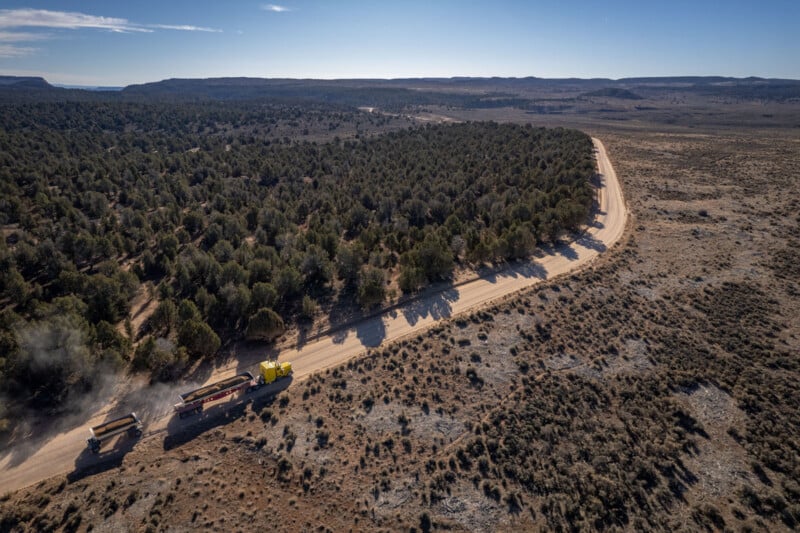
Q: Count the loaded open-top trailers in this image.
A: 2